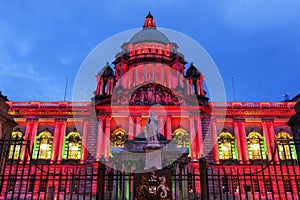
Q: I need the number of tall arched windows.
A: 8